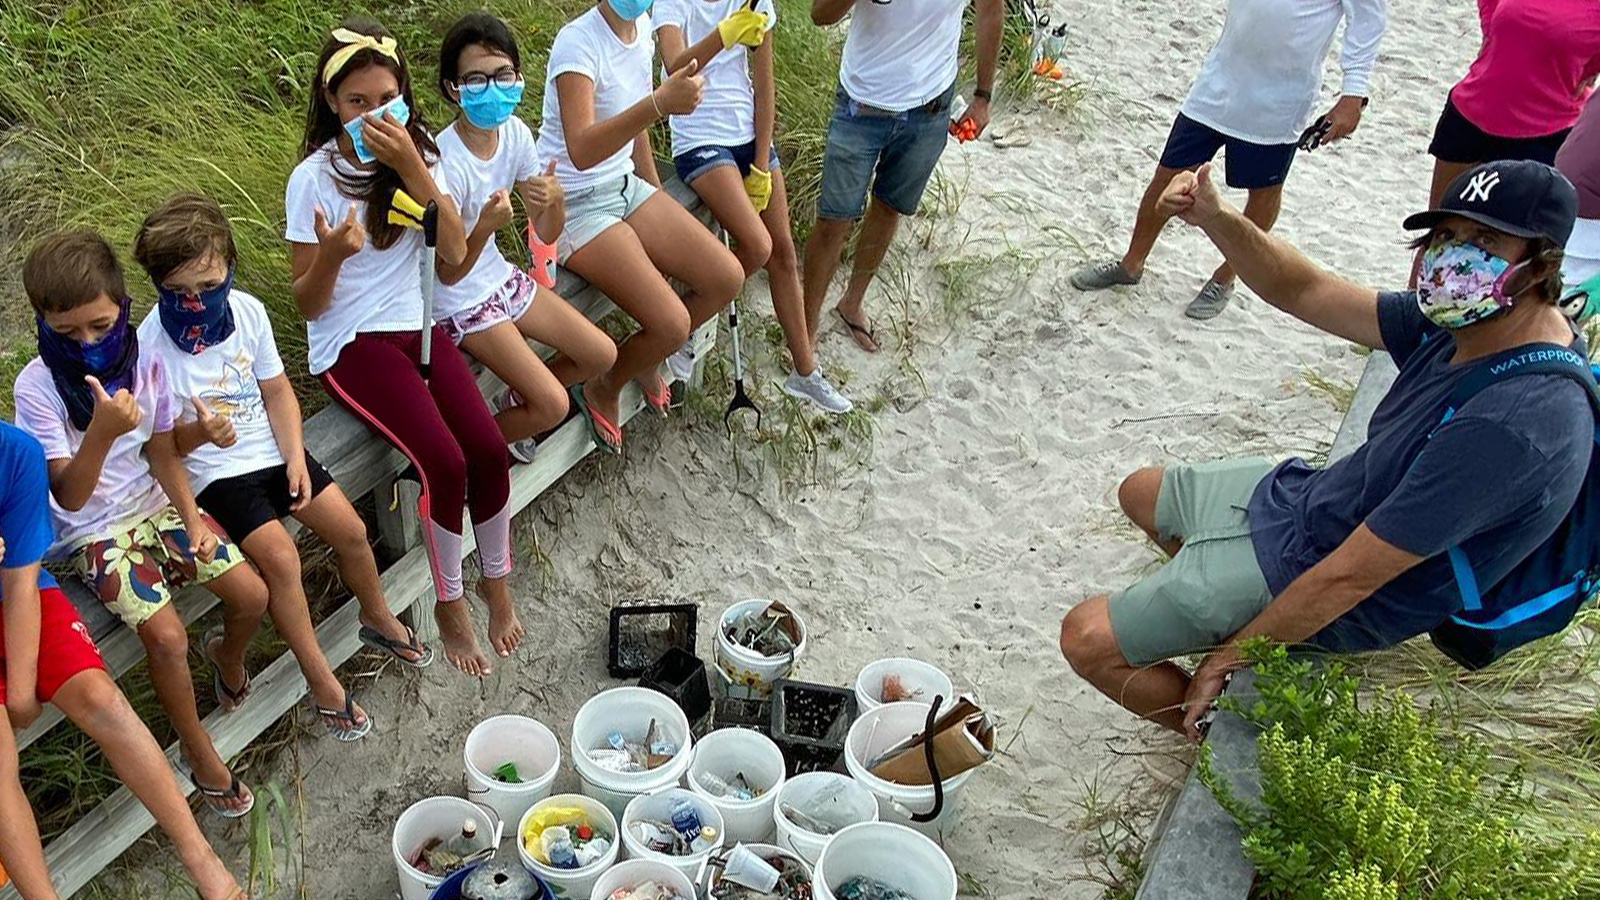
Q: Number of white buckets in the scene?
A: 13